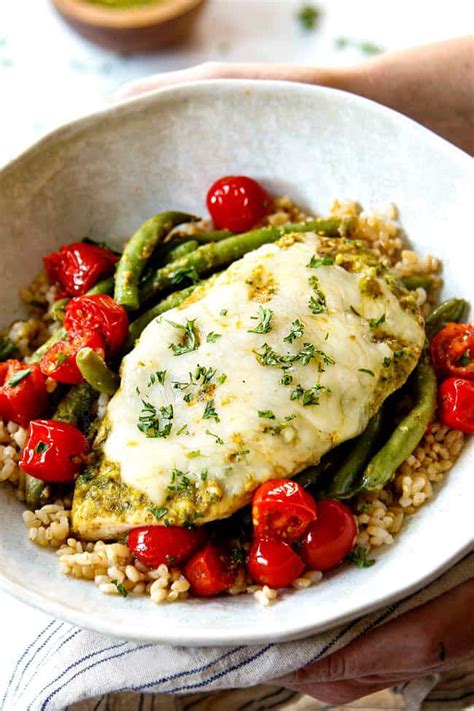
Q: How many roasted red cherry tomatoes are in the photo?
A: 13